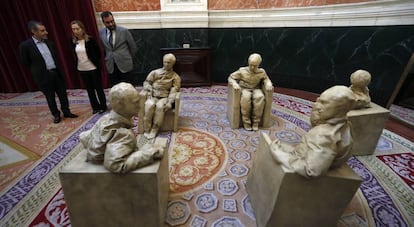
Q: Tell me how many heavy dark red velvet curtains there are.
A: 1